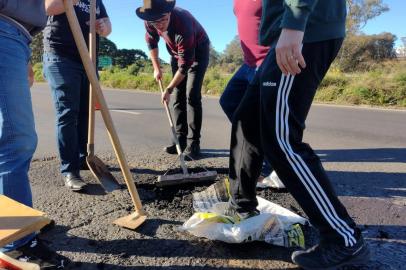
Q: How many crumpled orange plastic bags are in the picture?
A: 0